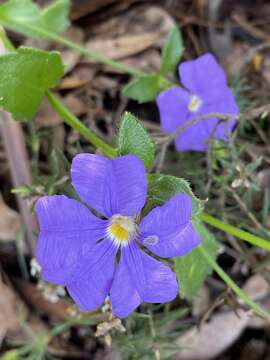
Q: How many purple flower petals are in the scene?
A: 10